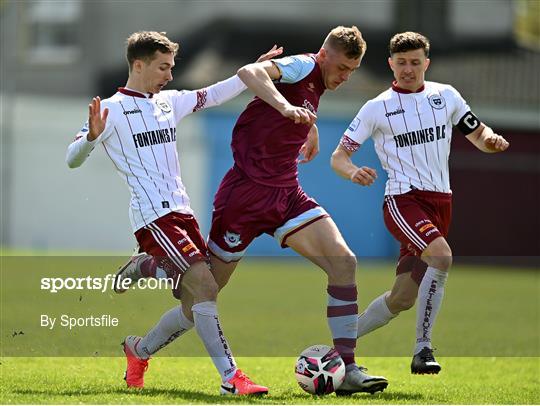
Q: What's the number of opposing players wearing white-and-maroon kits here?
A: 2